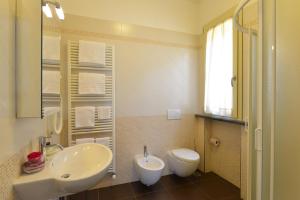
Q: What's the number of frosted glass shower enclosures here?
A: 1